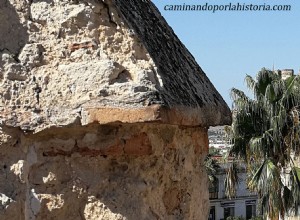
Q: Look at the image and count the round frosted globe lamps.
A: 0